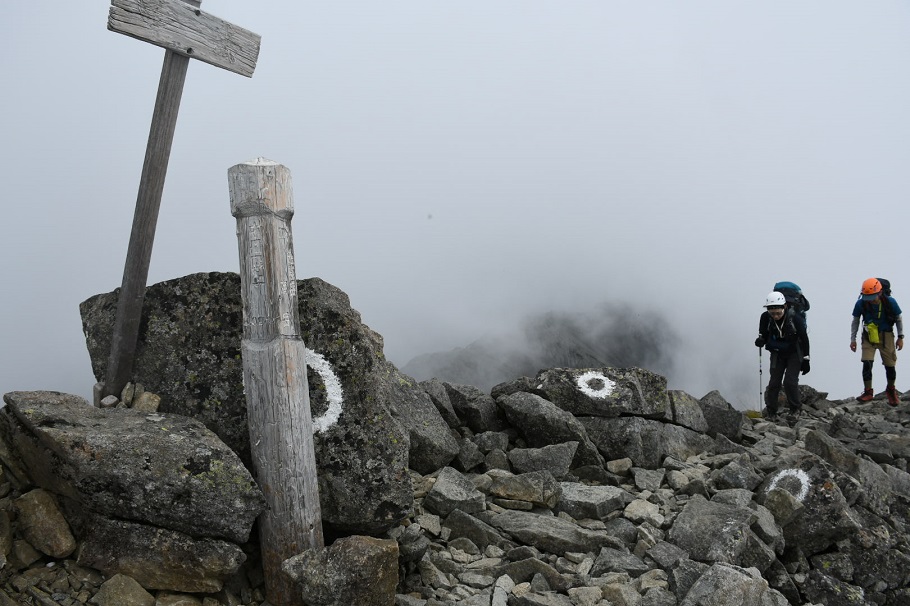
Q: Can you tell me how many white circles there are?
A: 3